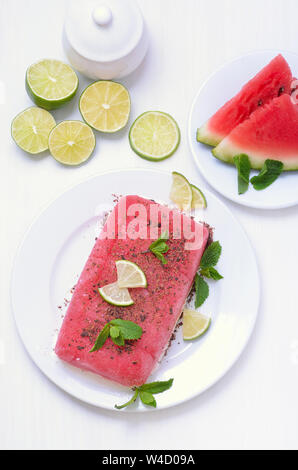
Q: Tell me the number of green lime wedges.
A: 5